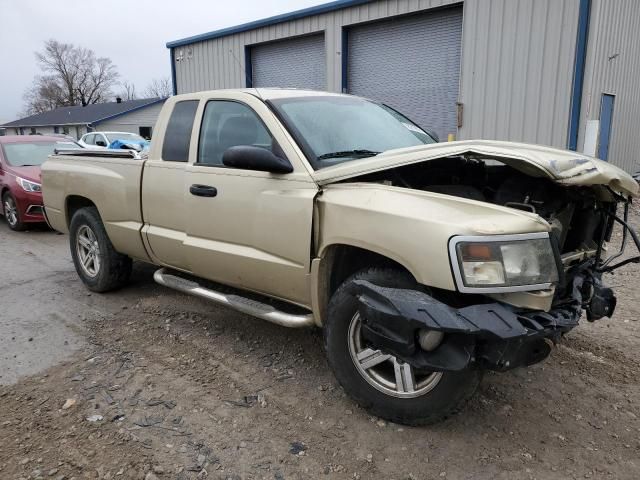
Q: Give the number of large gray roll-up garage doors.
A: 2